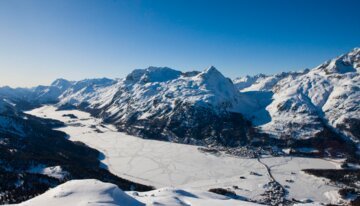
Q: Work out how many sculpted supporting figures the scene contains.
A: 0